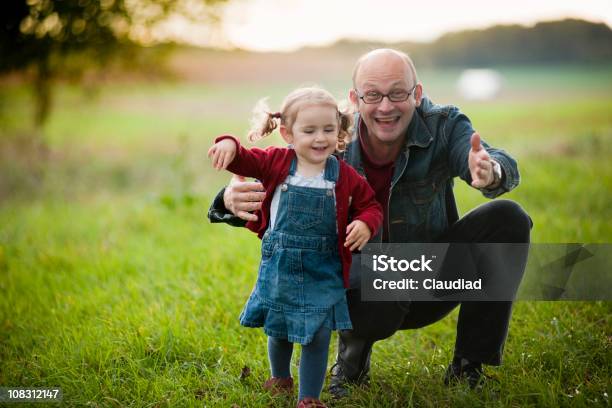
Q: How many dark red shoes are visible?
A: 2